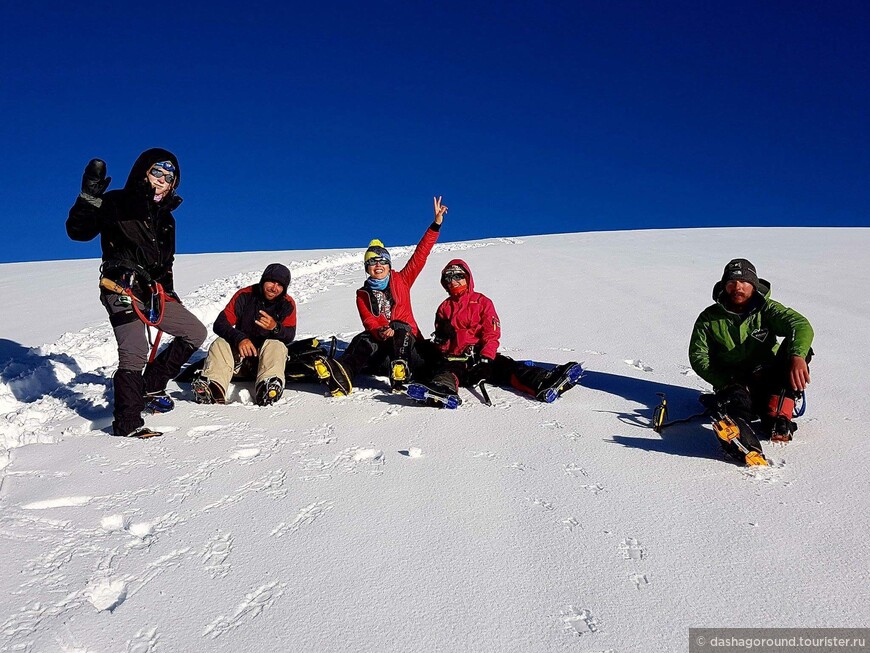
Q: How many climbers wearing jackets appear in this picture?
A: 5